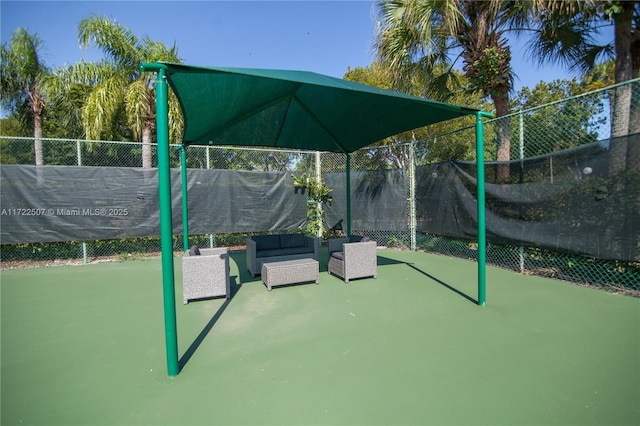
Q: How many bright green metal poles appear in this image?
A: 4